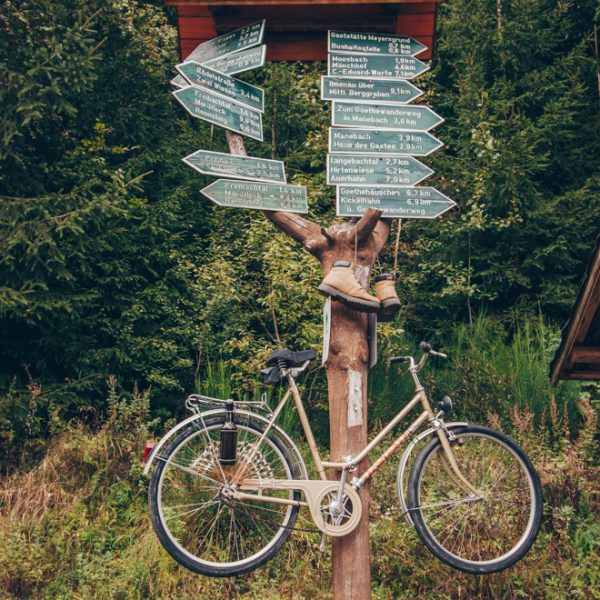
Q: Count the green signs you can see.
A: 13